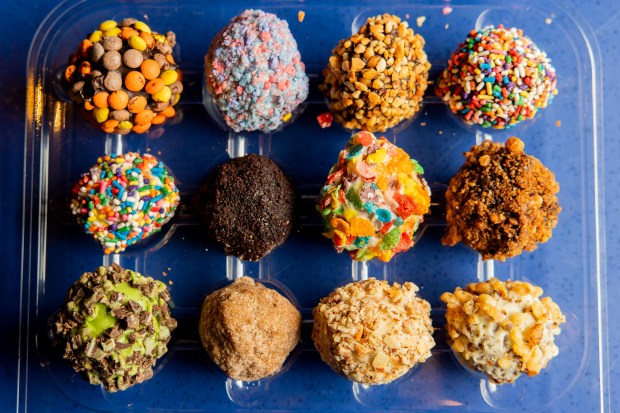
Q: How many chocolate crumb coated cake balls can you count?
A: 1